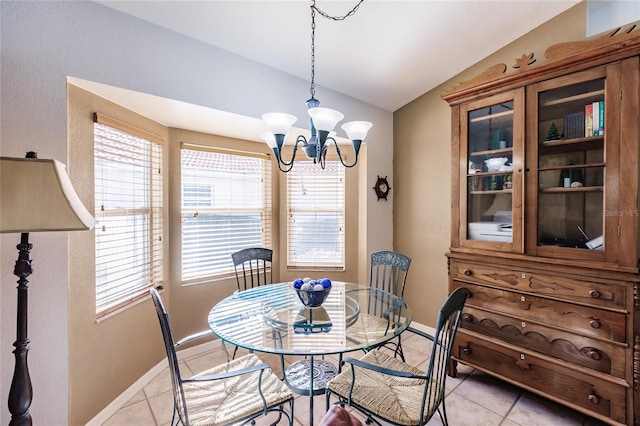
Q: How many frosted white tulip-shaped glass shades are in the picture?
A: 5